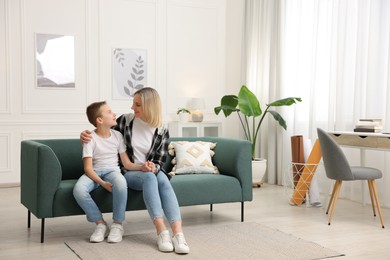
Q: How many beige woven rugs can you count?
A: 1